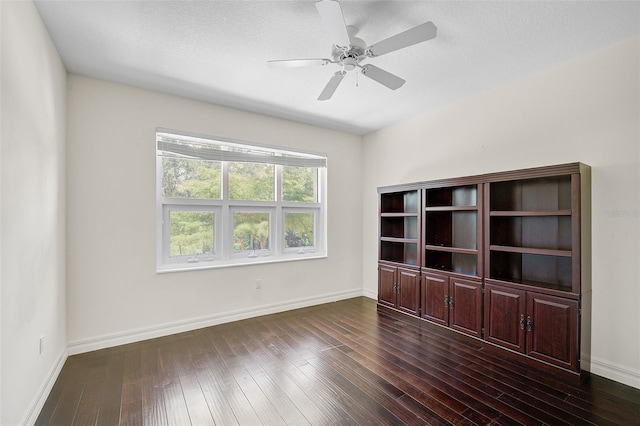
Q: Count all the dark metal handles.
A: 6